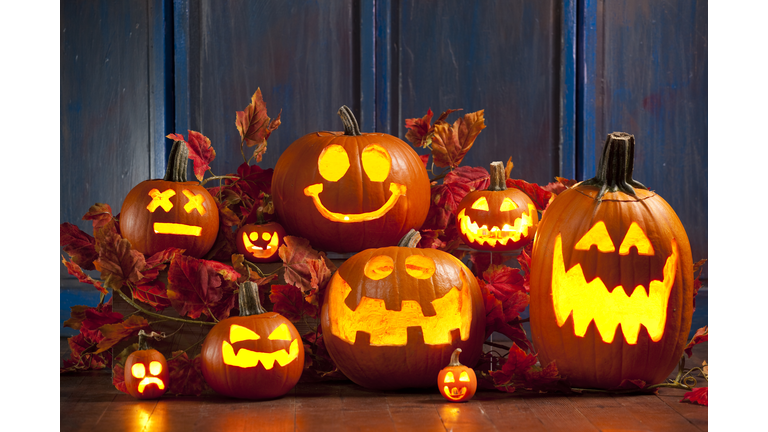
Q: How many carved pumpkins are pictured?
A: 9